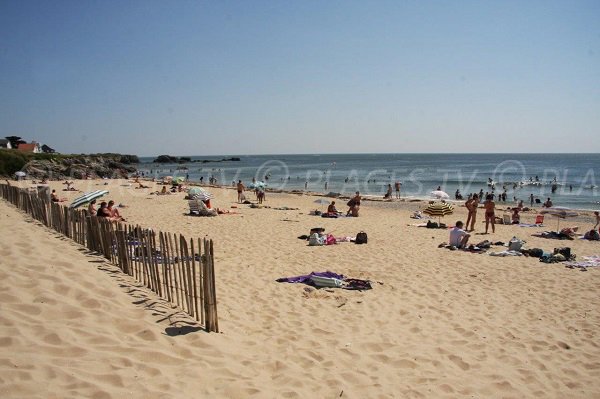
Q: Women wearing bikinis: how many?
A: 2